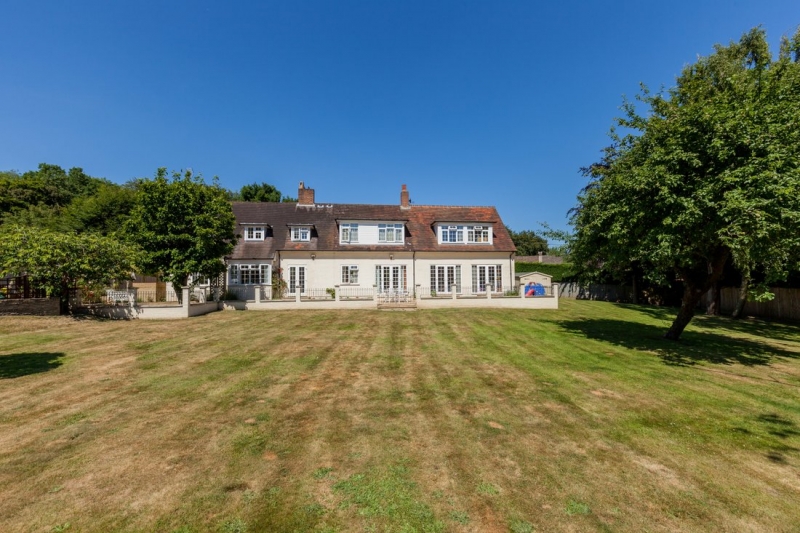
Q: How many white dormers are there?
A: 4